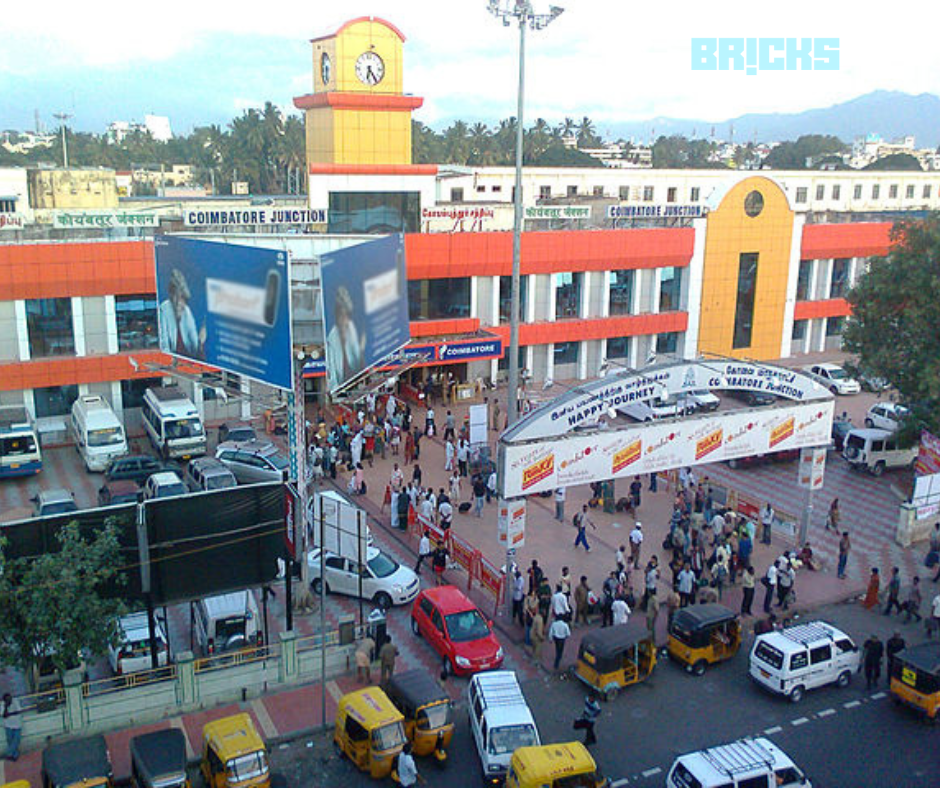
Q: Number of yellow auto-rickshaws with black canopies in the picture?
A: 6